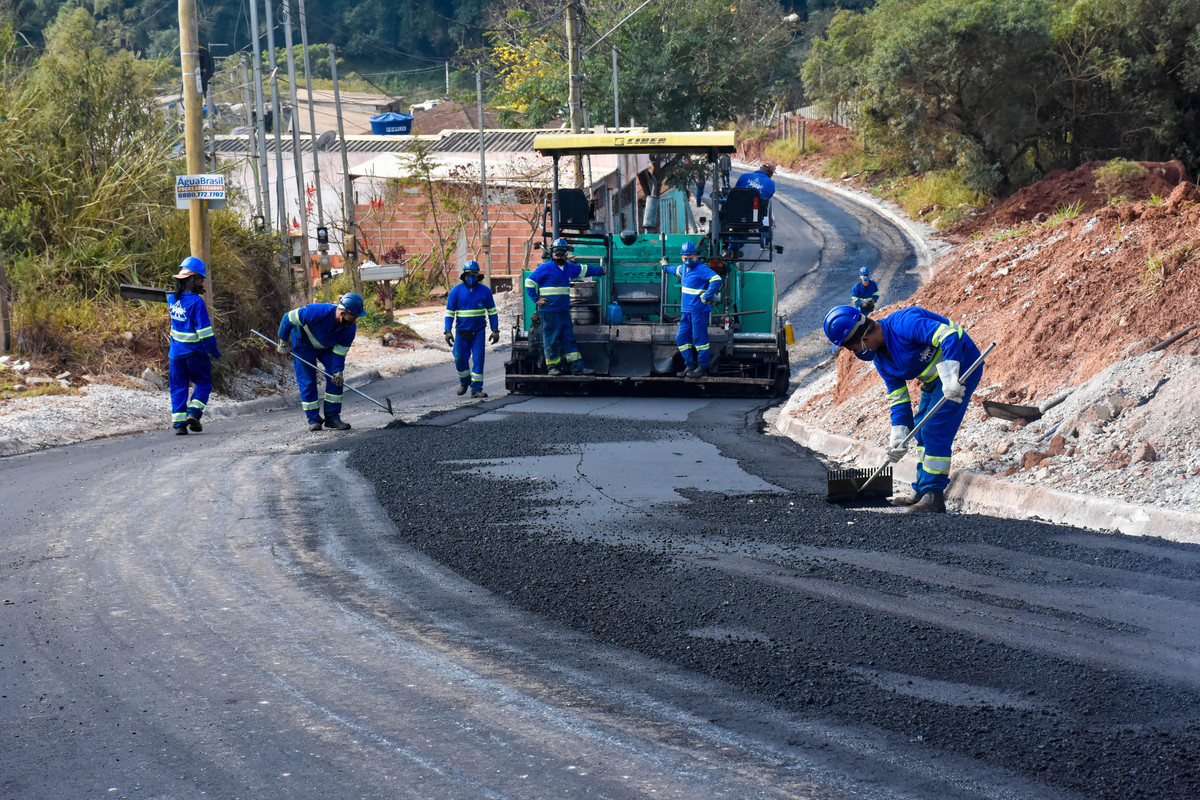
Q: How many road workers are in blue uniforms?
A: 8